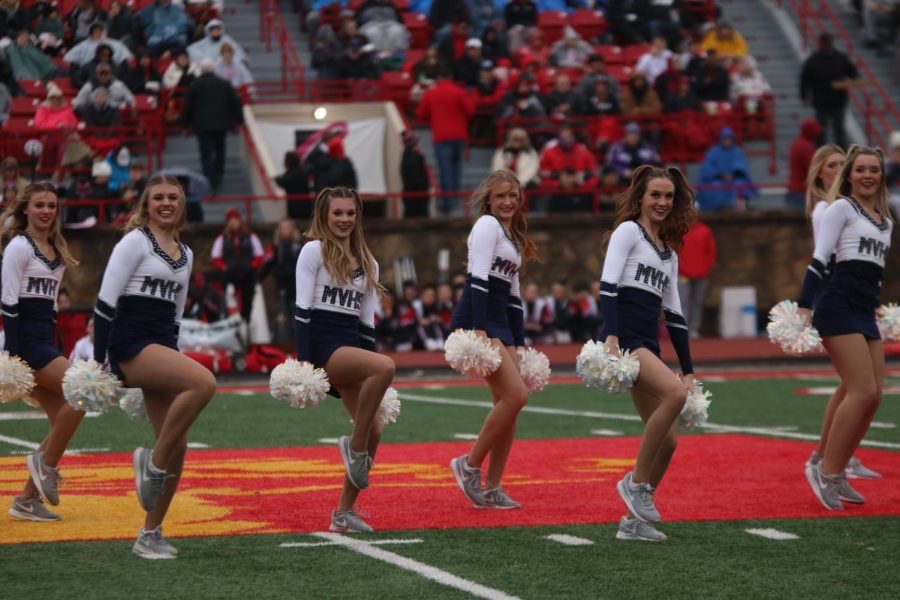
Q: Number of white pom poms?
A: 11